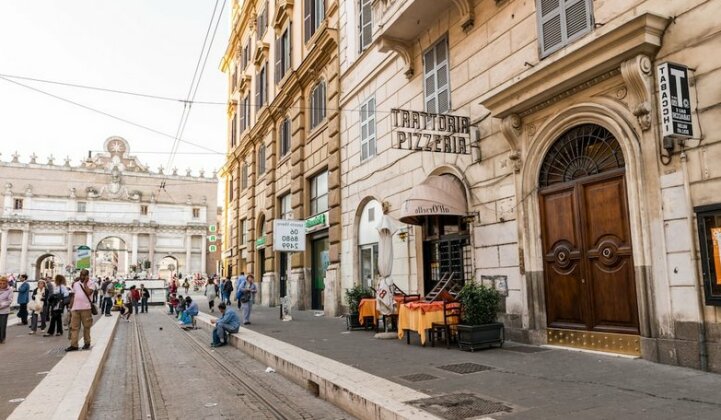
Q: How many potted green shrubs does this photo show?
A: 2